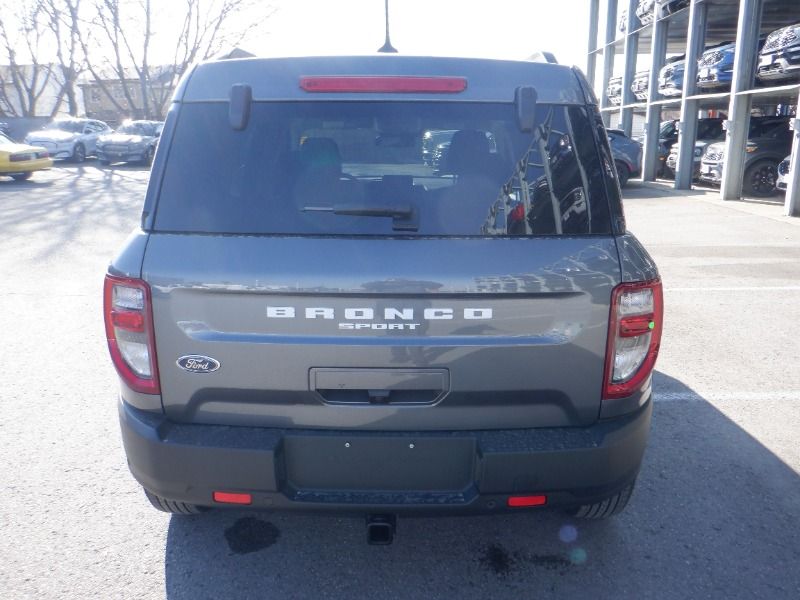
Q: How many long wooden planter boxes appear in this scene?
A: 0